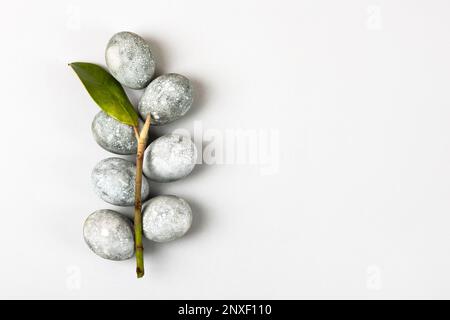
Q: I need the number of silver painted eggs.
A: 7